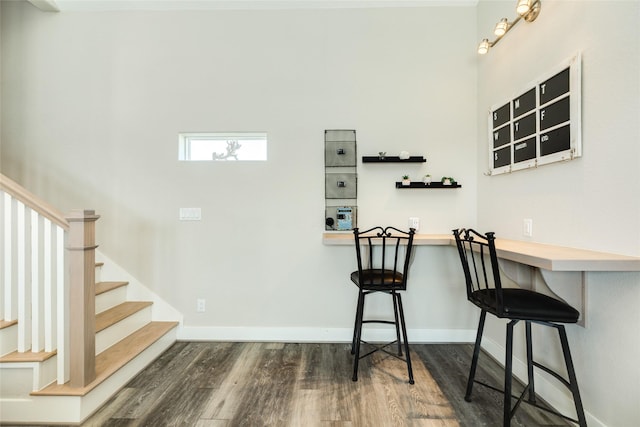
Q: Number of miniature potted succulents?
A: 3